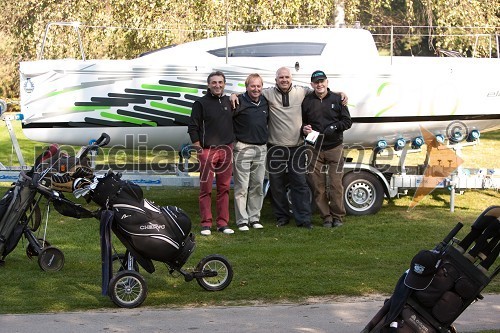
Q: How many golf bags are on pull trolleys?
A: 3